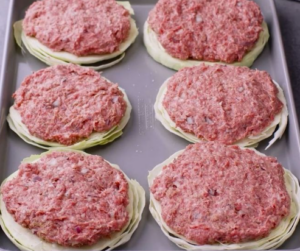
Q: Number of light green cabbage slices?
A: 6